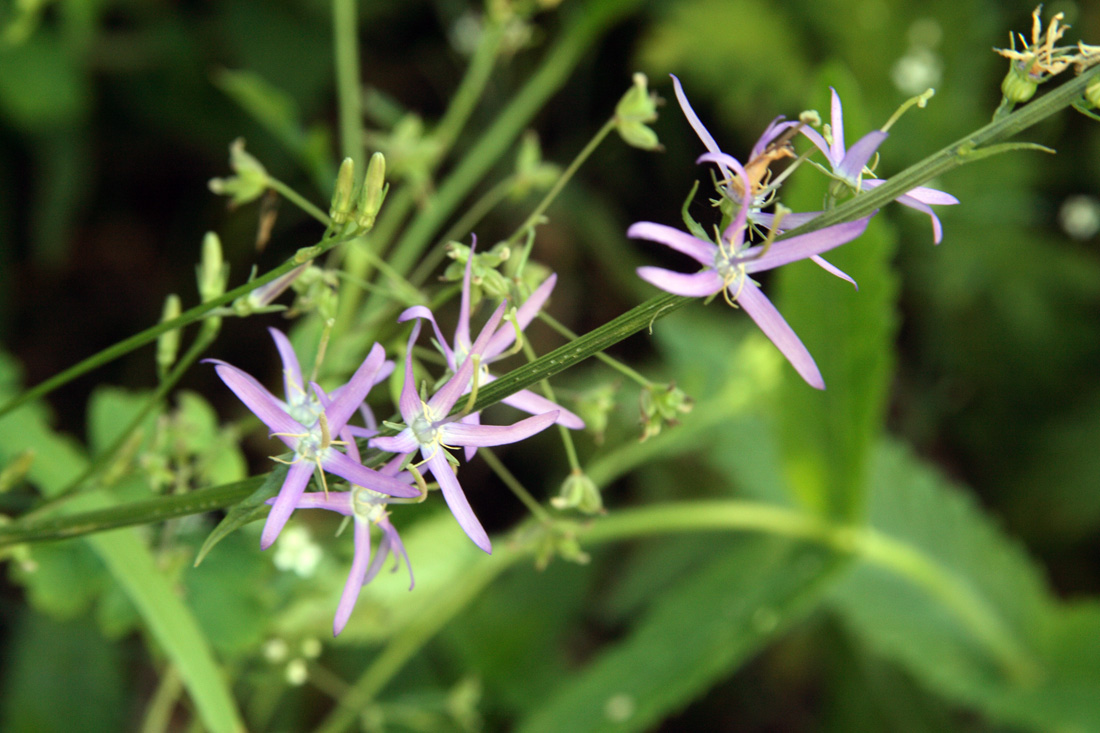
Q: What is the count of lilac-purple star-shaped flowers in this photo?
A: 8